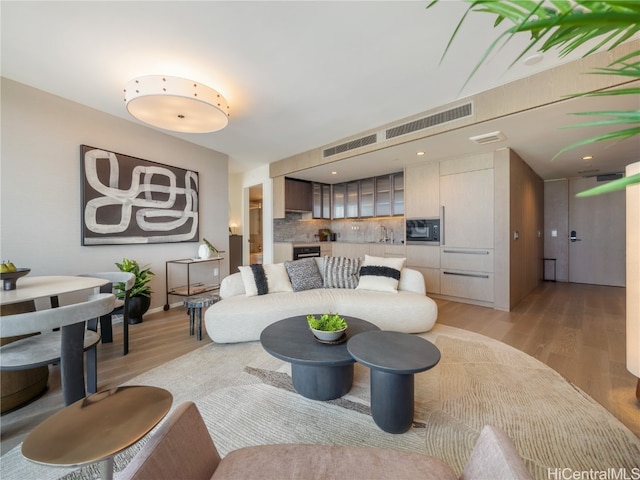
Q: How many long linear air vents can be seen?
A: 2